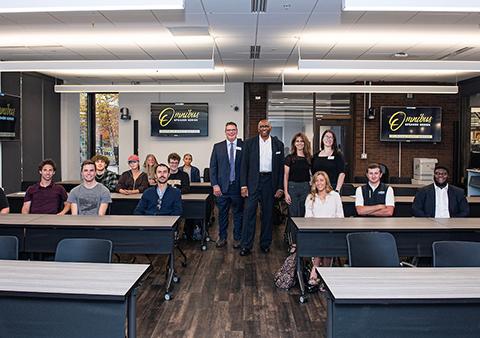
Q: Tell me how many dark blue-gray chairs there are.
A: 4